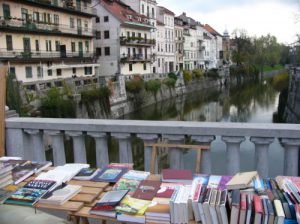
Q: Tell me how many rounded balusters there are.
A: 11